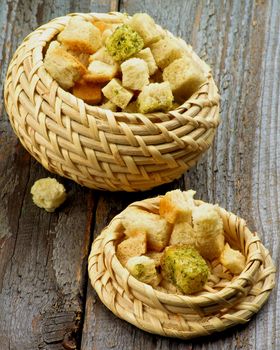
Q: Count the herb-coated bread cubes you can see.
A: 2